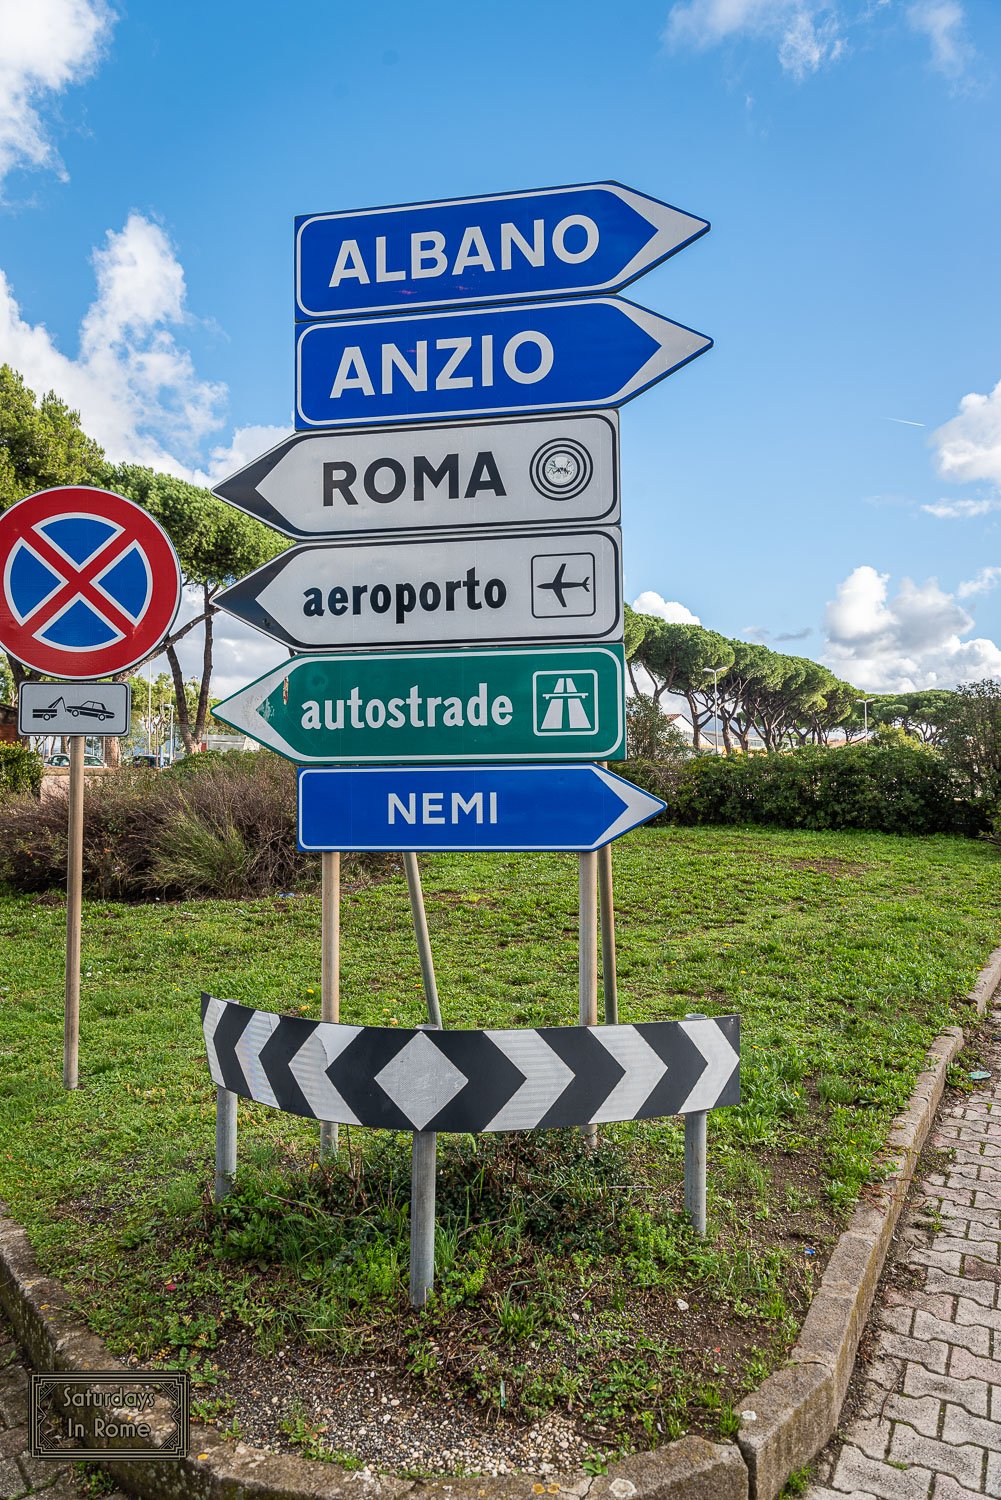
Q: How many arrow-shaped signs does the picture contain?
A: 6